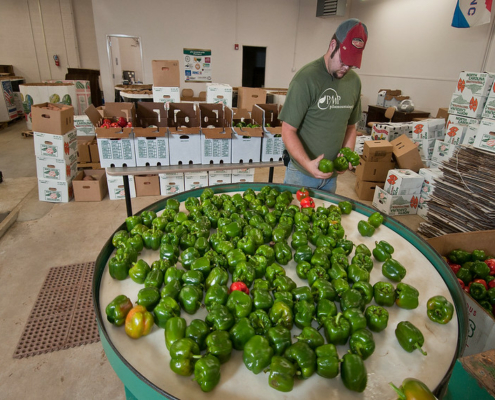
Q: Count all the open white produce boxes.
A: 6